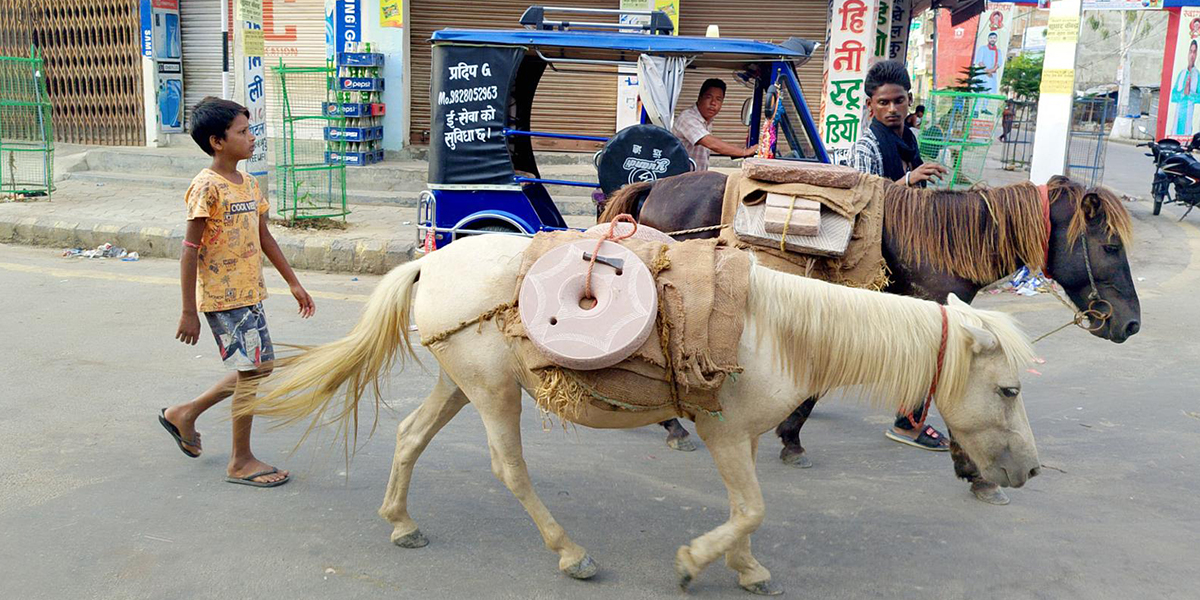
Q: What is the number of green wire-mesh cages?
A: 3